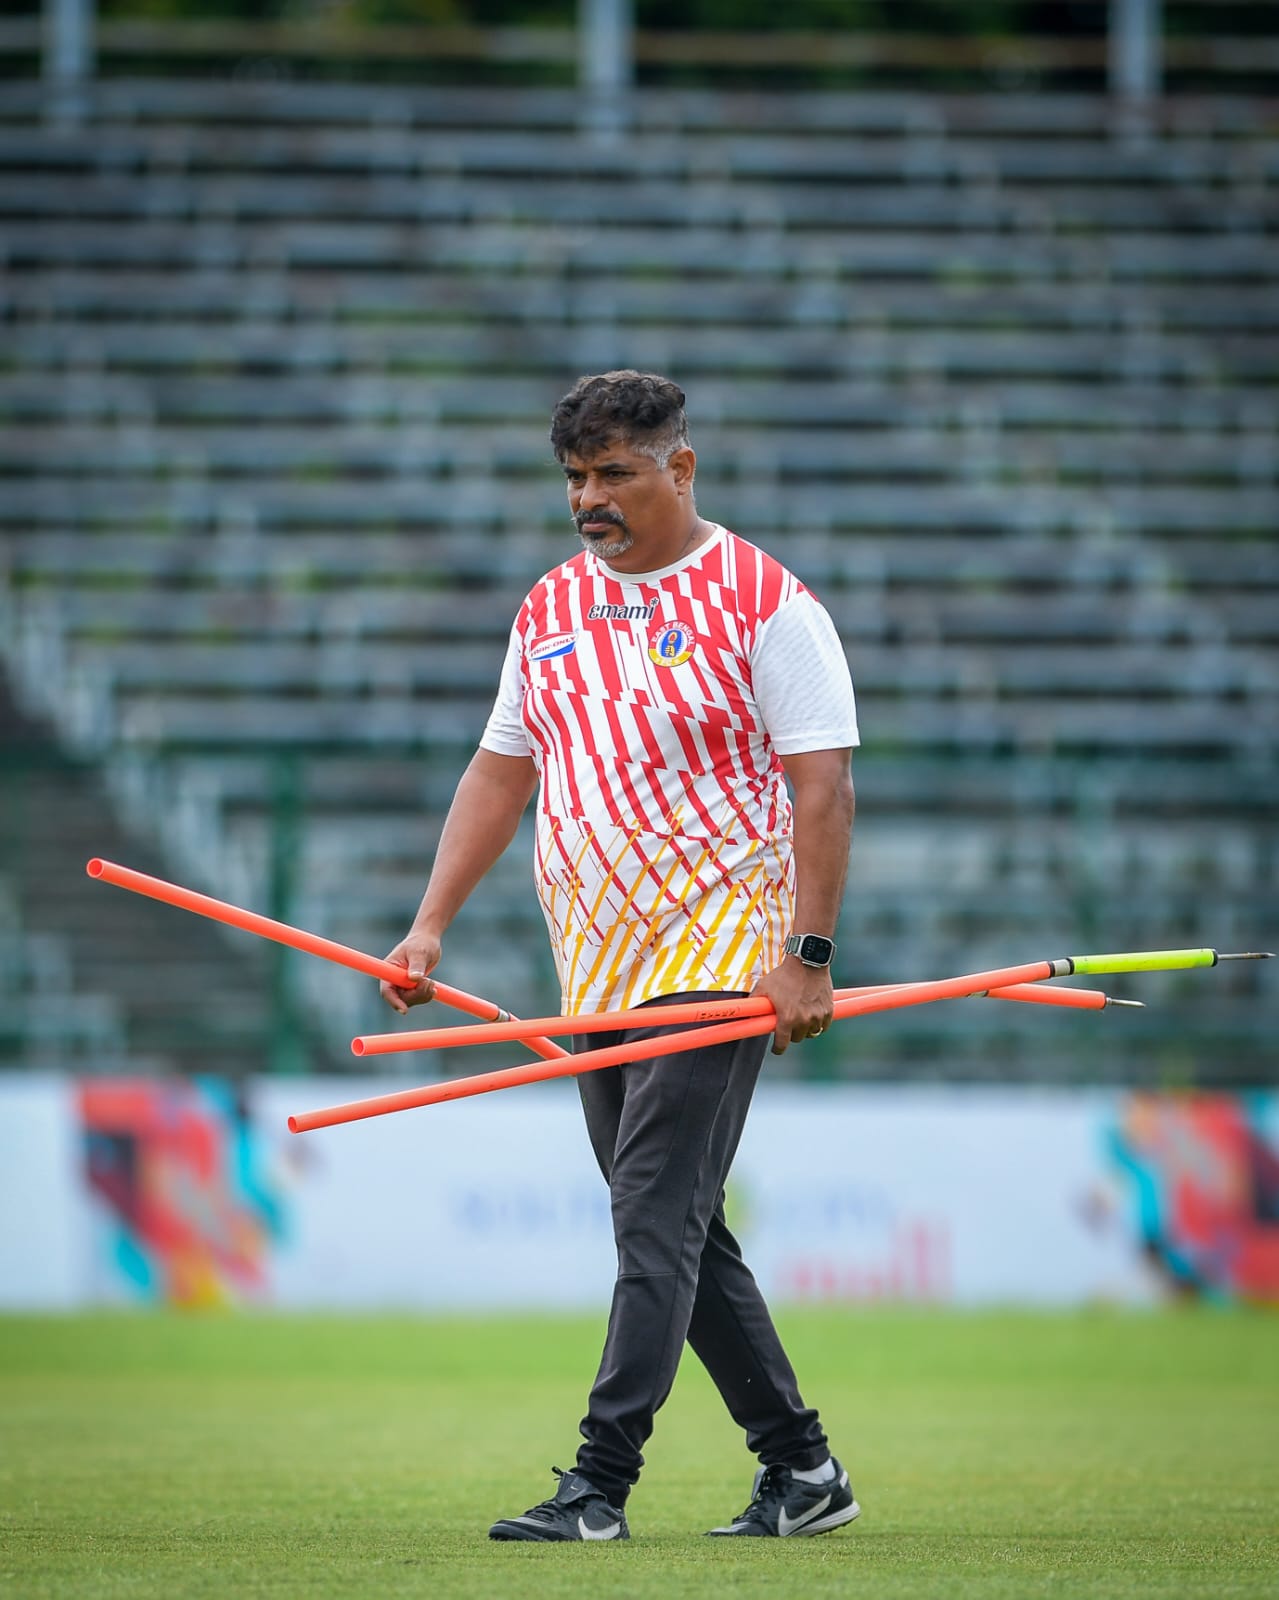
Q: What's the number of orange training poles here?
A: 3